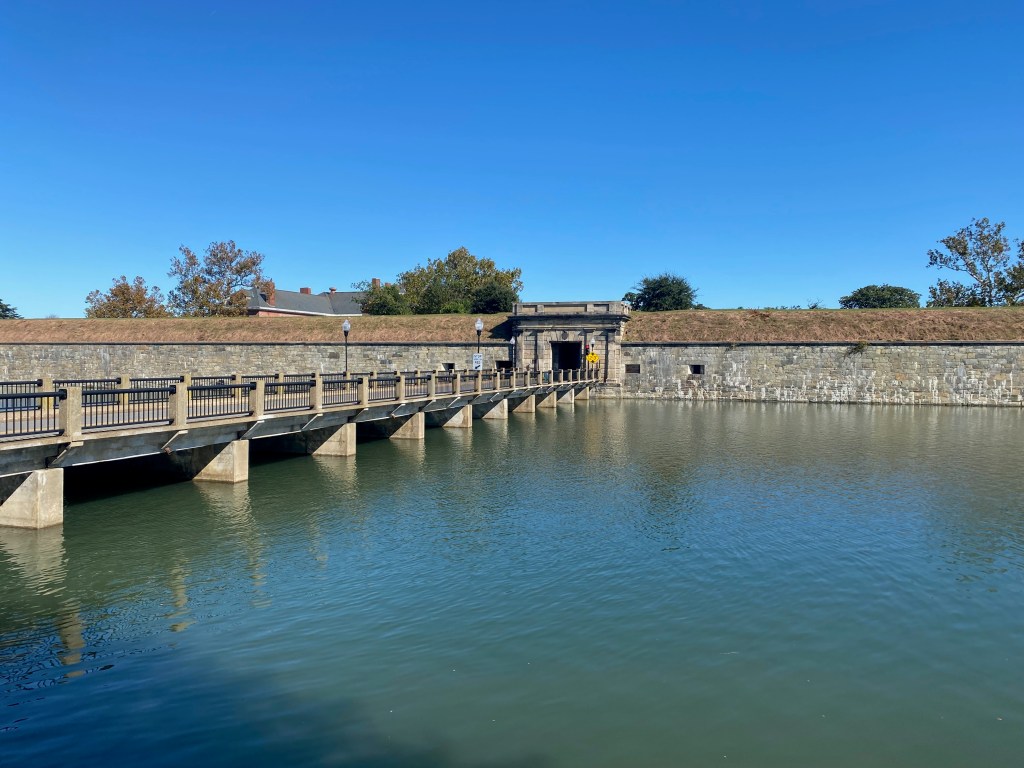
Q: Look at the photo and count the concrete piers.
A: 10